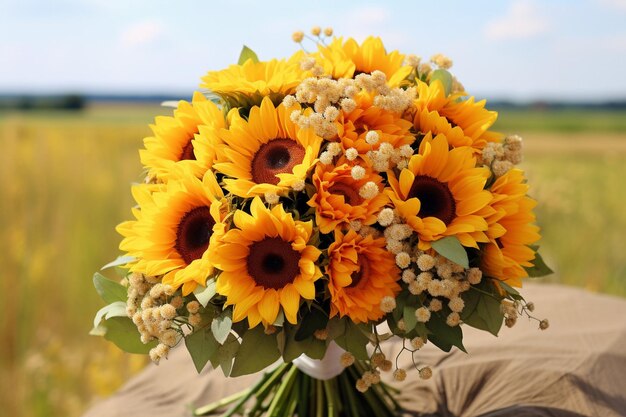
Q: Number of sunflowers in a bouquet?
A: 12